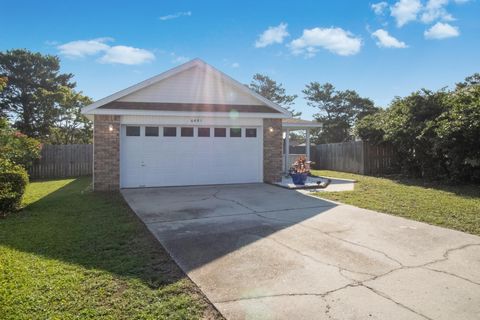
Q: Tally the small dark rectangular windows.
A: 8